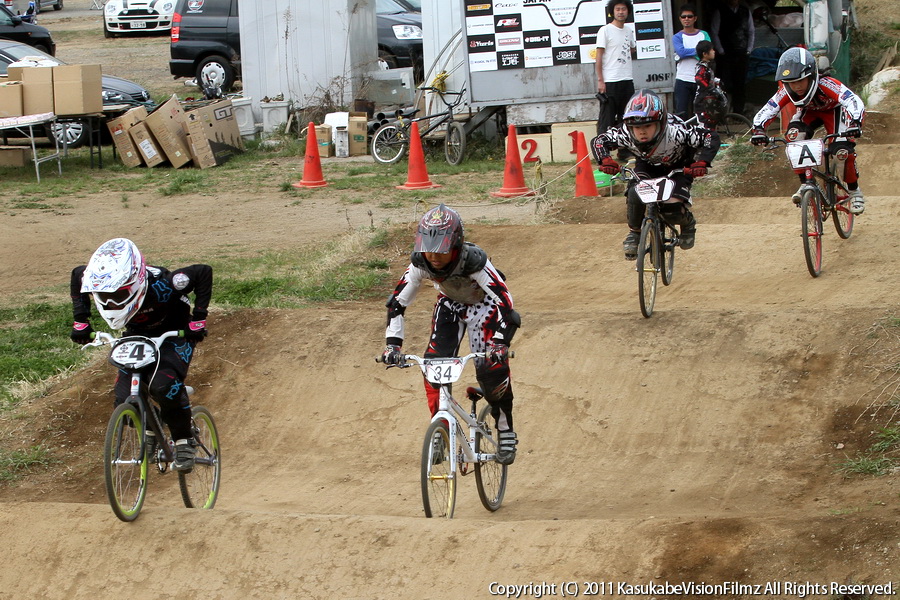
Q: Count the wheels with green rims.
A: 2